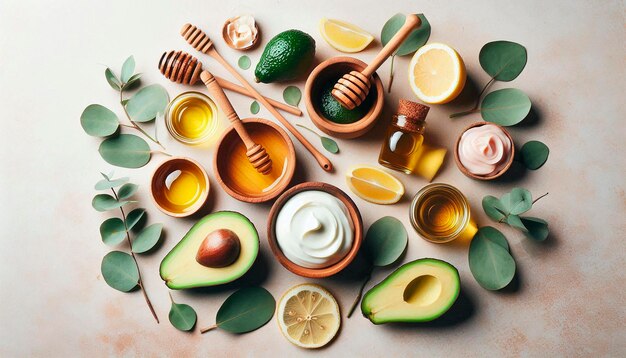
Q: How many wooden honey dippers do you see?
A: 4